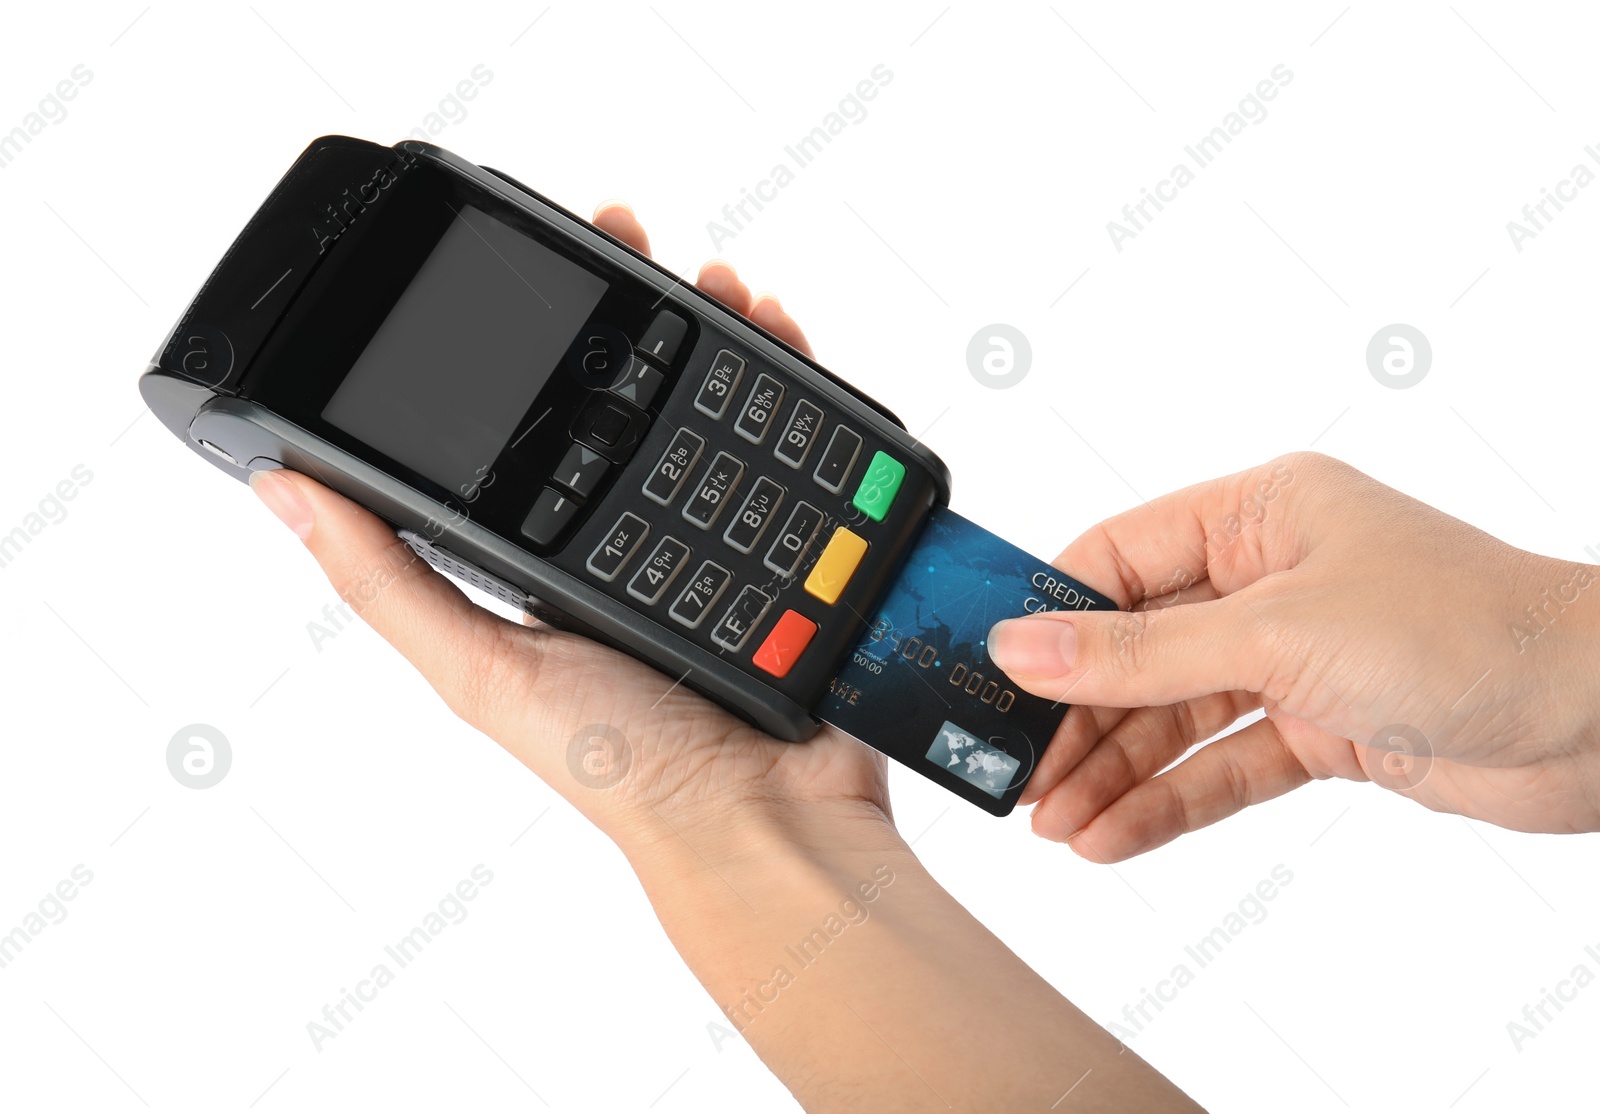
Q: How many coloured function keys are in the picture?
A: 3